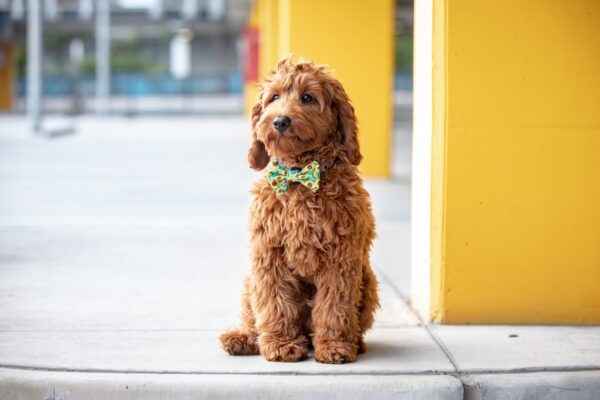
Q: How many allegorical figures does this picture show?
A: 0